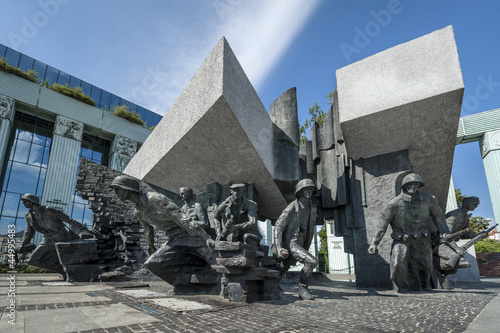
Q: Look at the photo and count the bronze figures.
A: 7